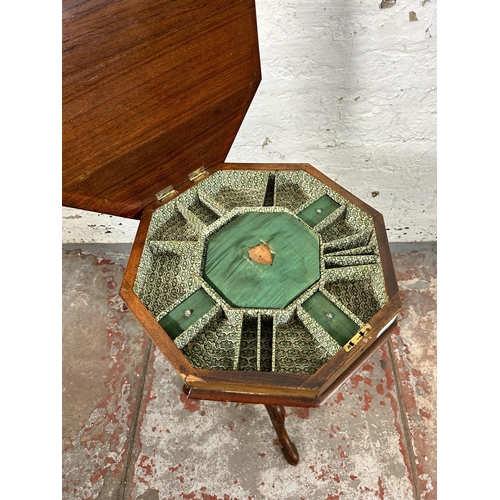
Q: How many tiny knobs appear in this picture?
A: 3